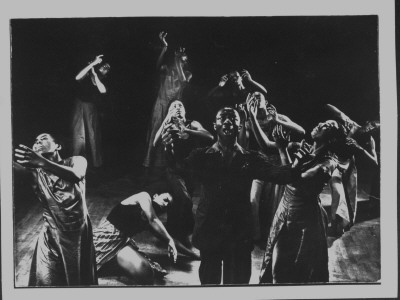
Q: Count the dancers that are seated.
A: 1